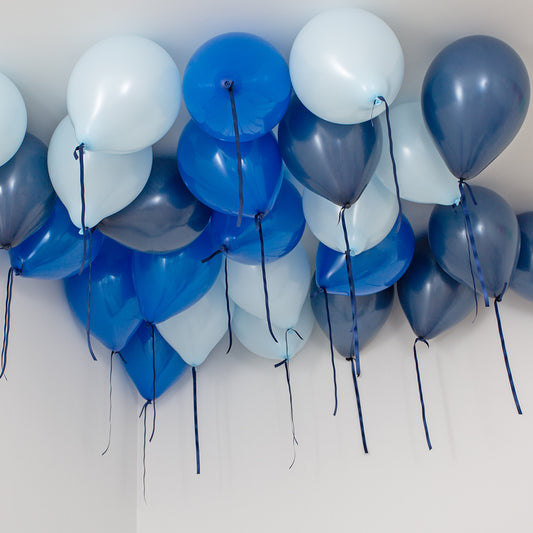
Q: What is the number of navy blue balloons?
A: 8